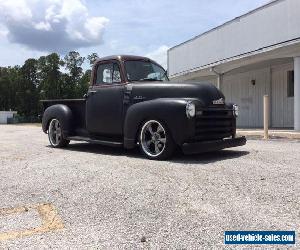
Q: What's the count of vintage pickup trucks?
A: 1